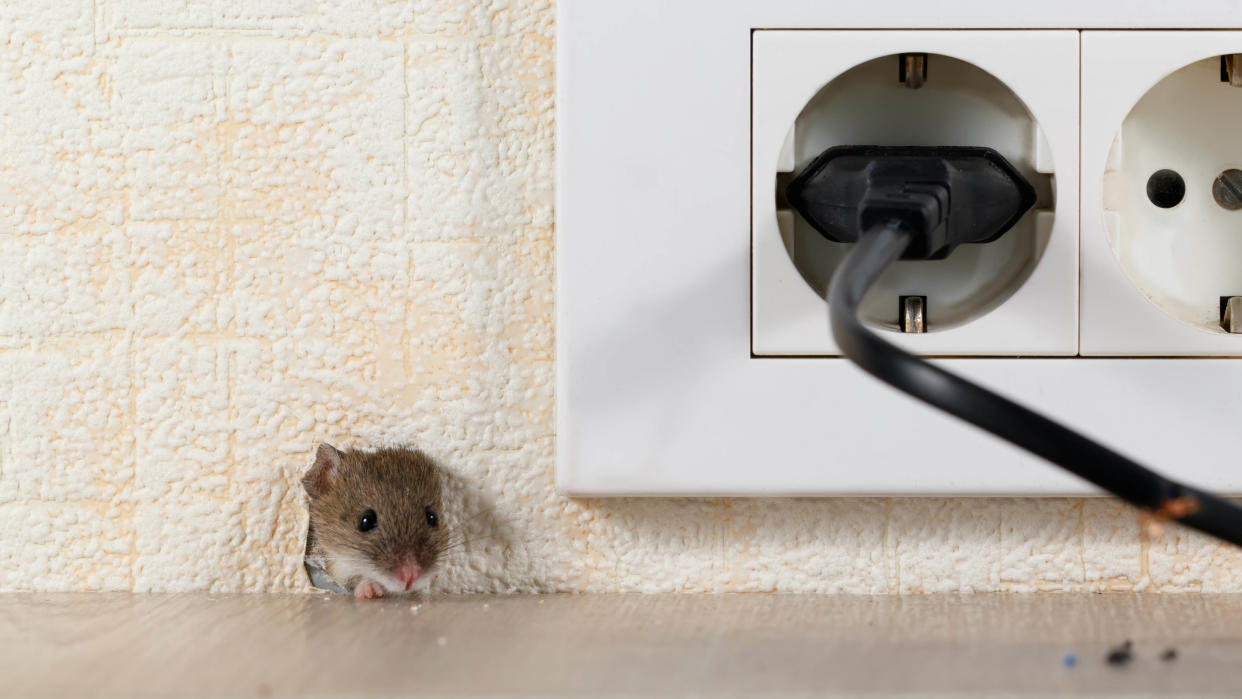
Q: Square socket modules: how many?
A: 2